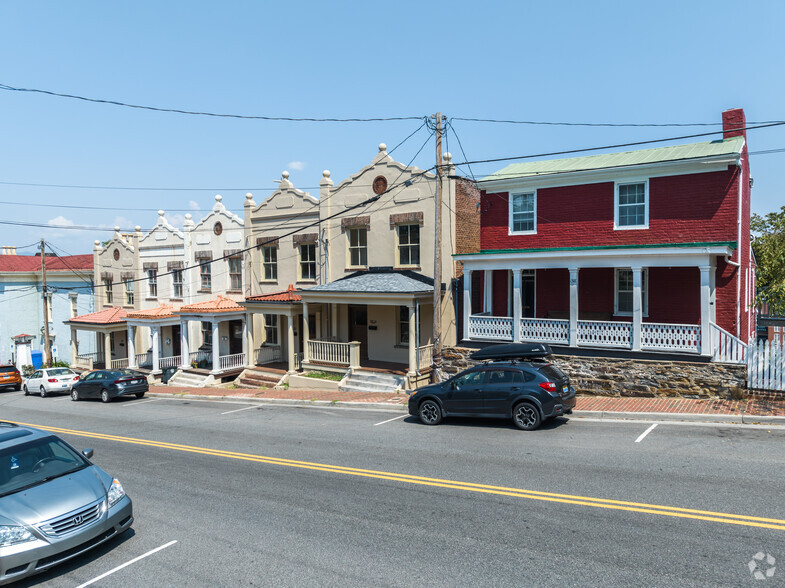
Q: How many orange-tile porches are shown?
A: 4